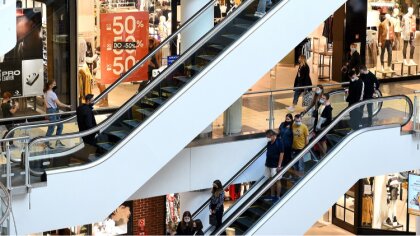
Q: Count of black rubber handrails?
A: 4